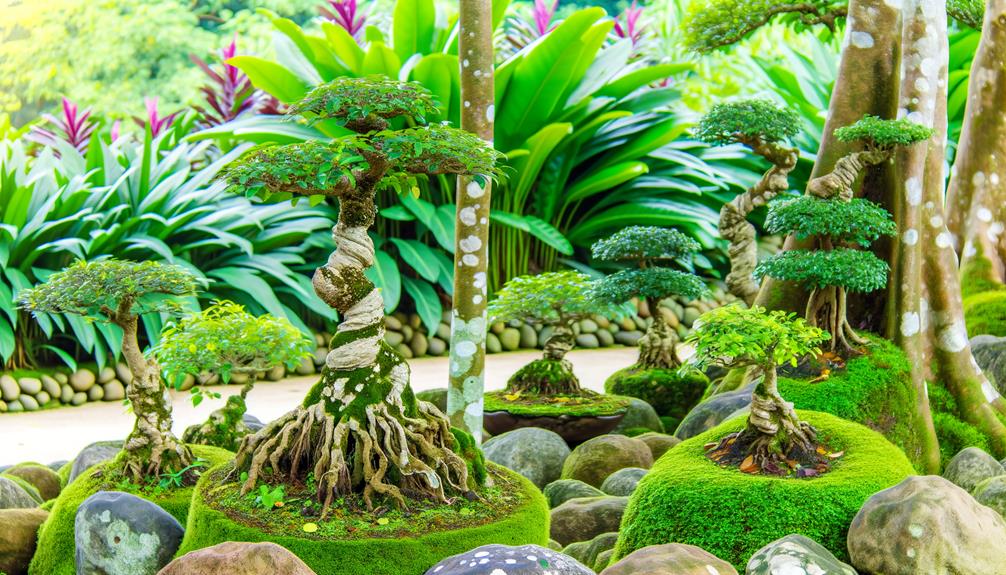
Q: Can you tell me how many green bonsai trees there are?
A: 8